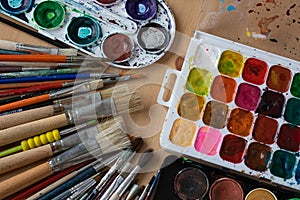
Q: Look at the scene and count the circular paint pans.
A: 10